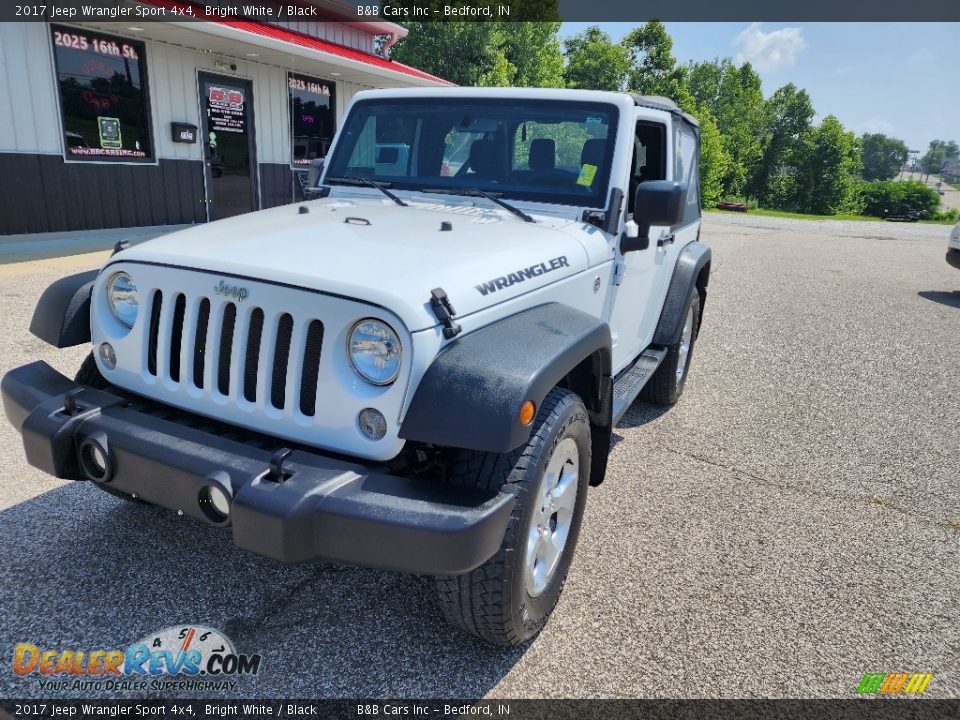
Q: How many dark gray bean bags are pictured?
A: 0